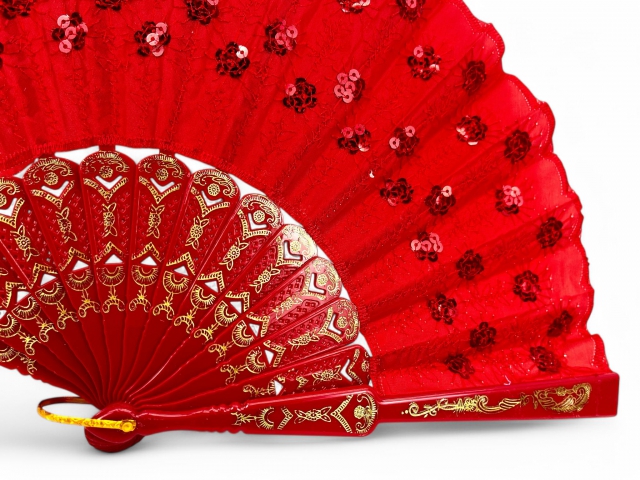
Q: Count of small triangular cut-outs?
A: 12